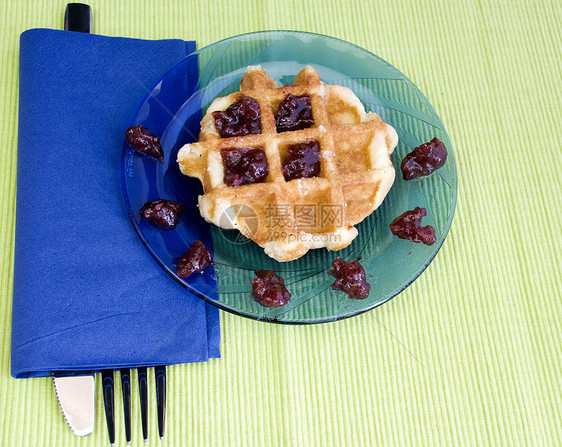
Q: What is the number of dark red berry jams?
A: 11